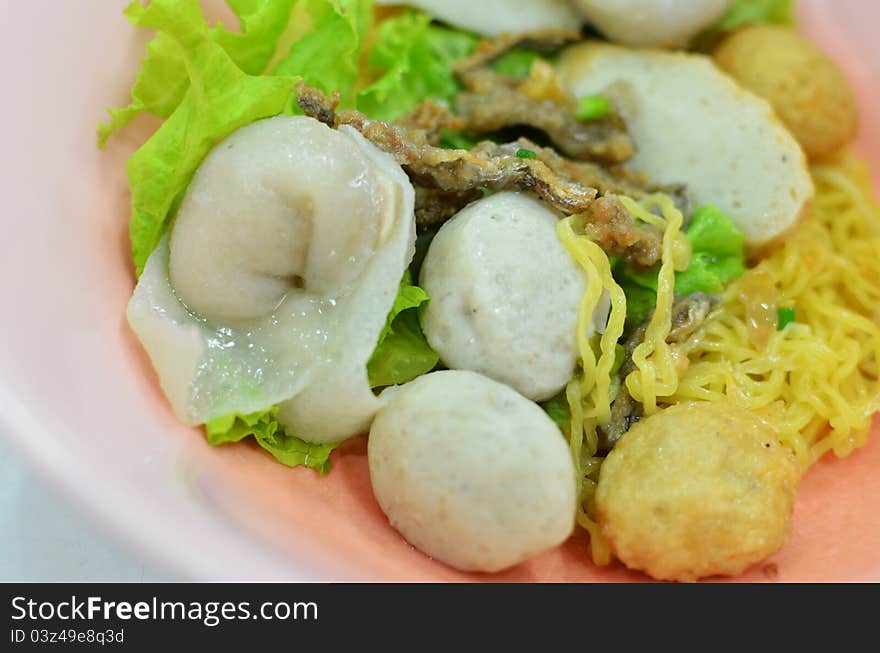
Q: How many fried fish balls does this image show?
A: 2